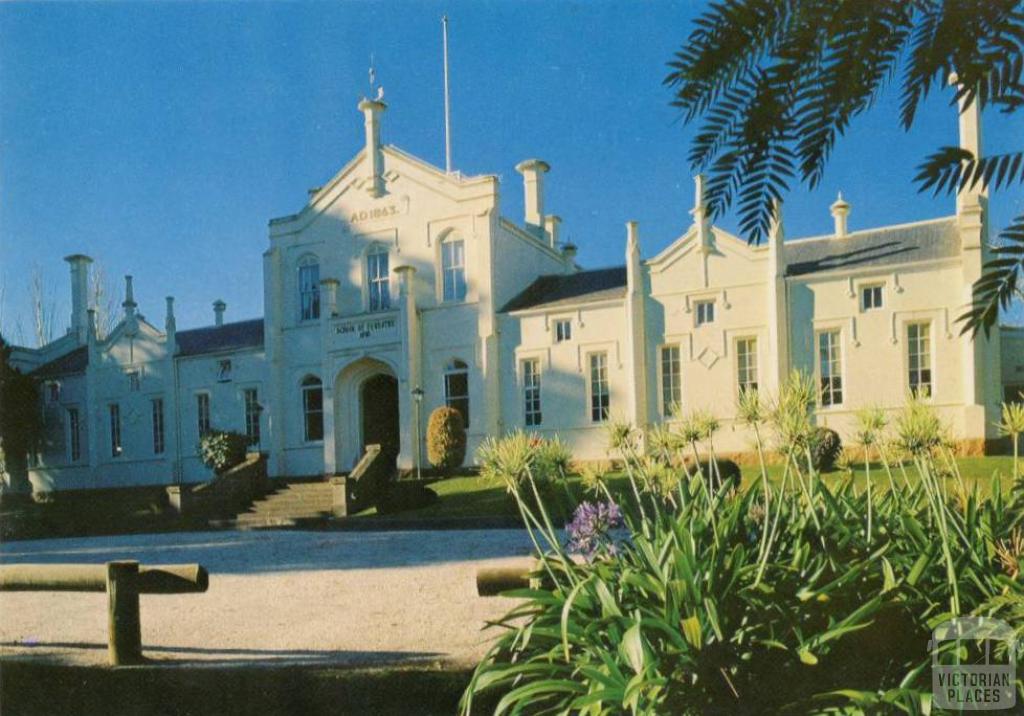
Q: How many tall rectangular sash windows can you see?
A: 11